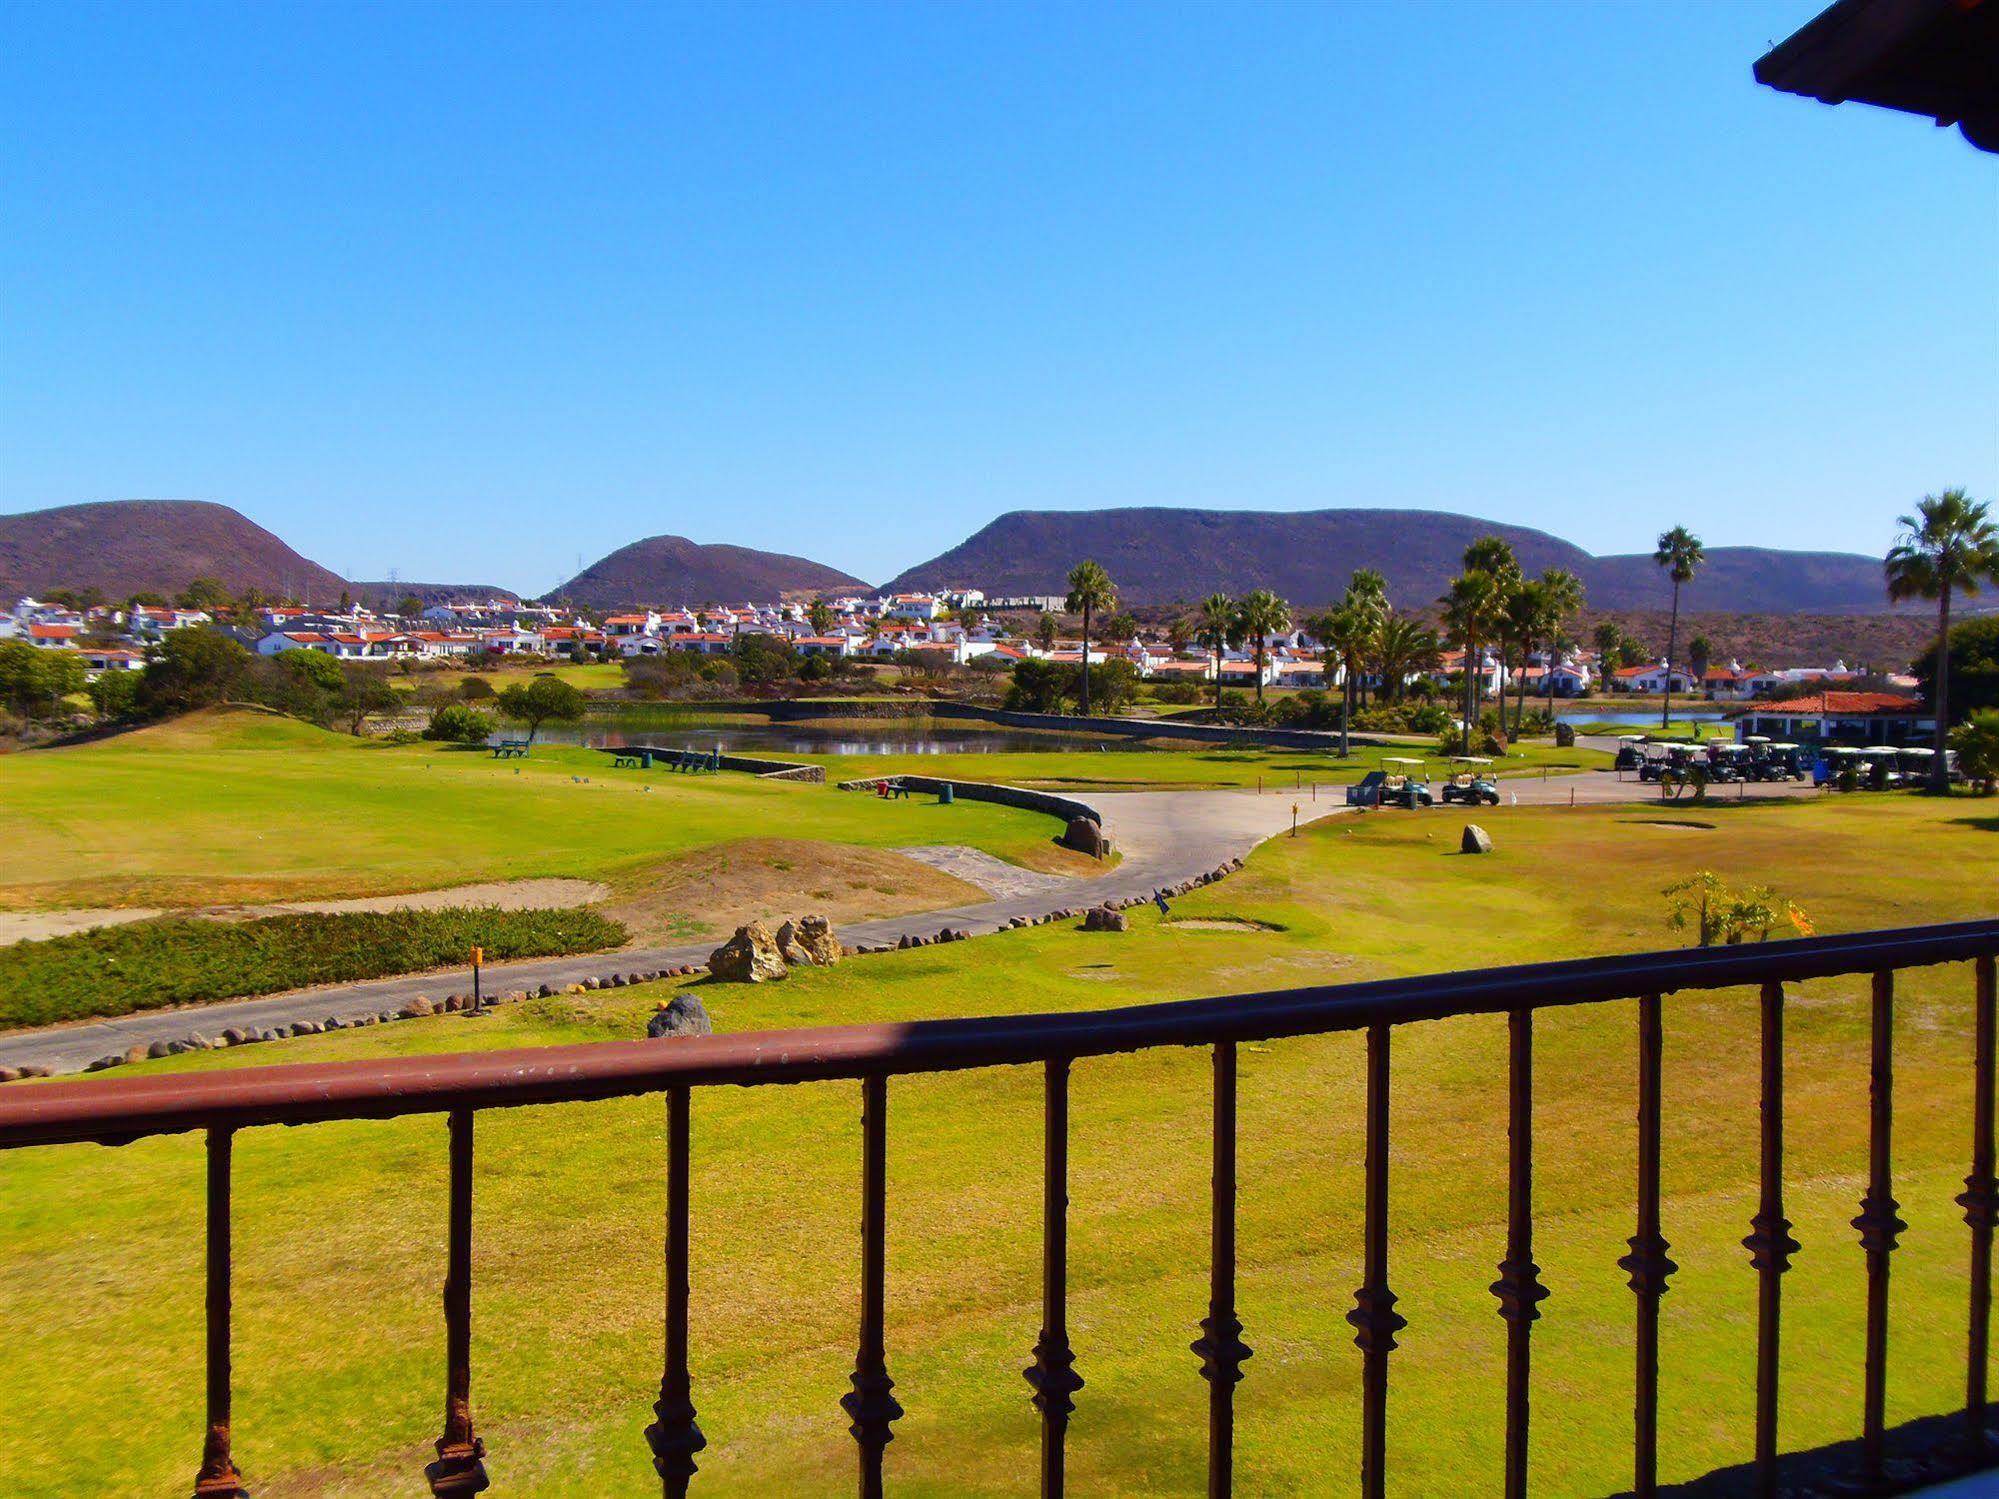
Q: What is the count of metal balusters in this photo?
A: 12